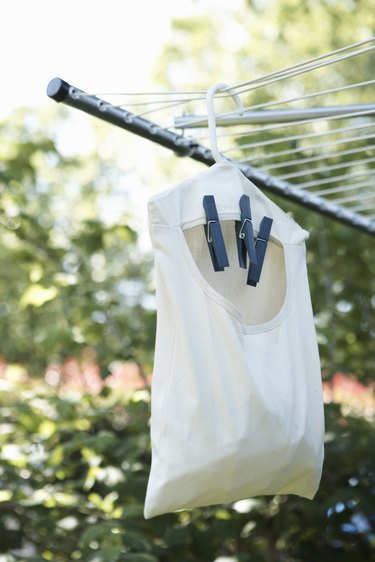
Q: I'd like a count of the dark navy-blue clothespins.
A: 3